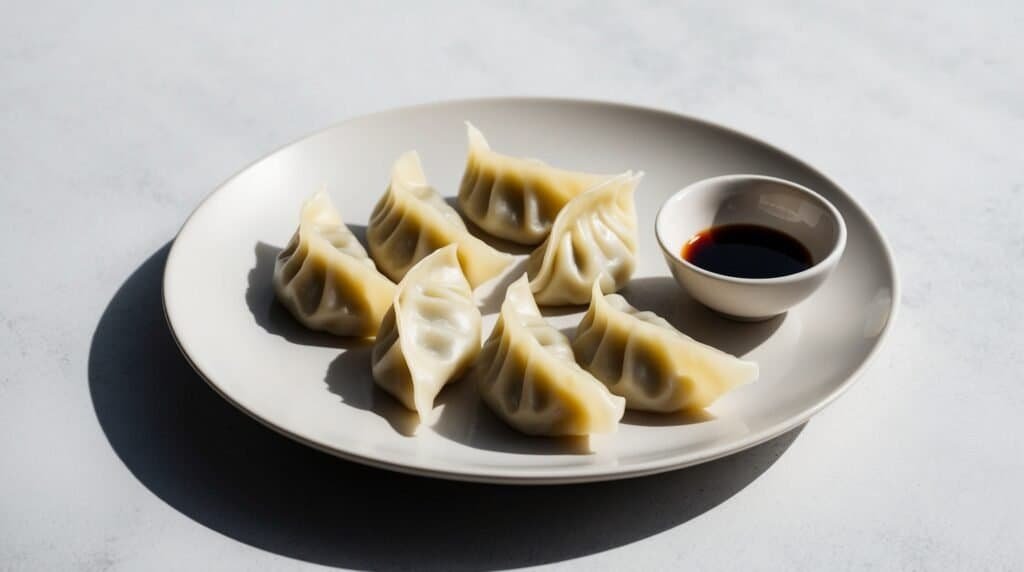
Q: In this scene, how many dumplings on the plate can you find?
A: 7